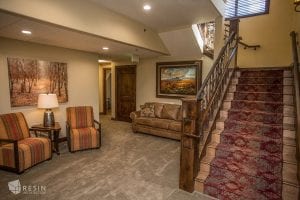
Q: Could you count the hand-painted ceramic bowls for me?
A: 0